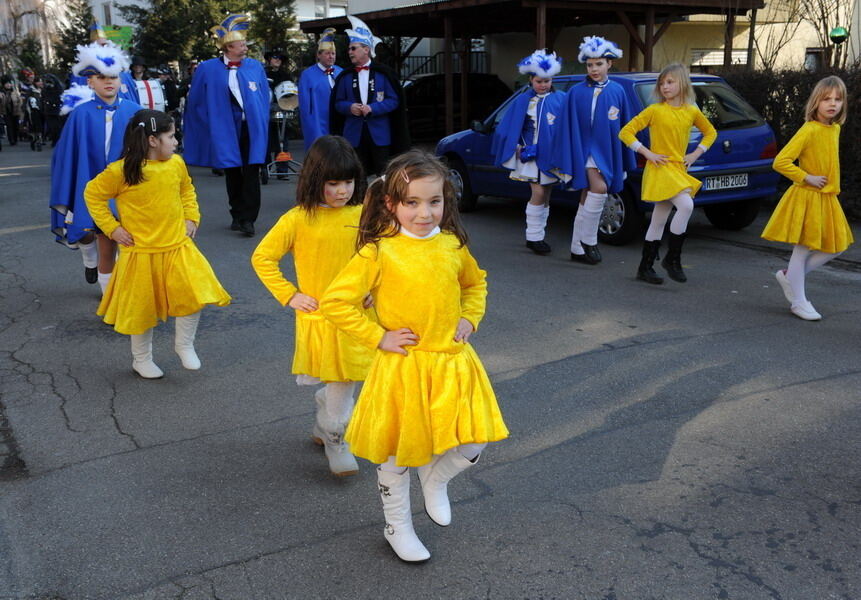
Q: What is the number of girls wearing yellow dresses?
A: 5